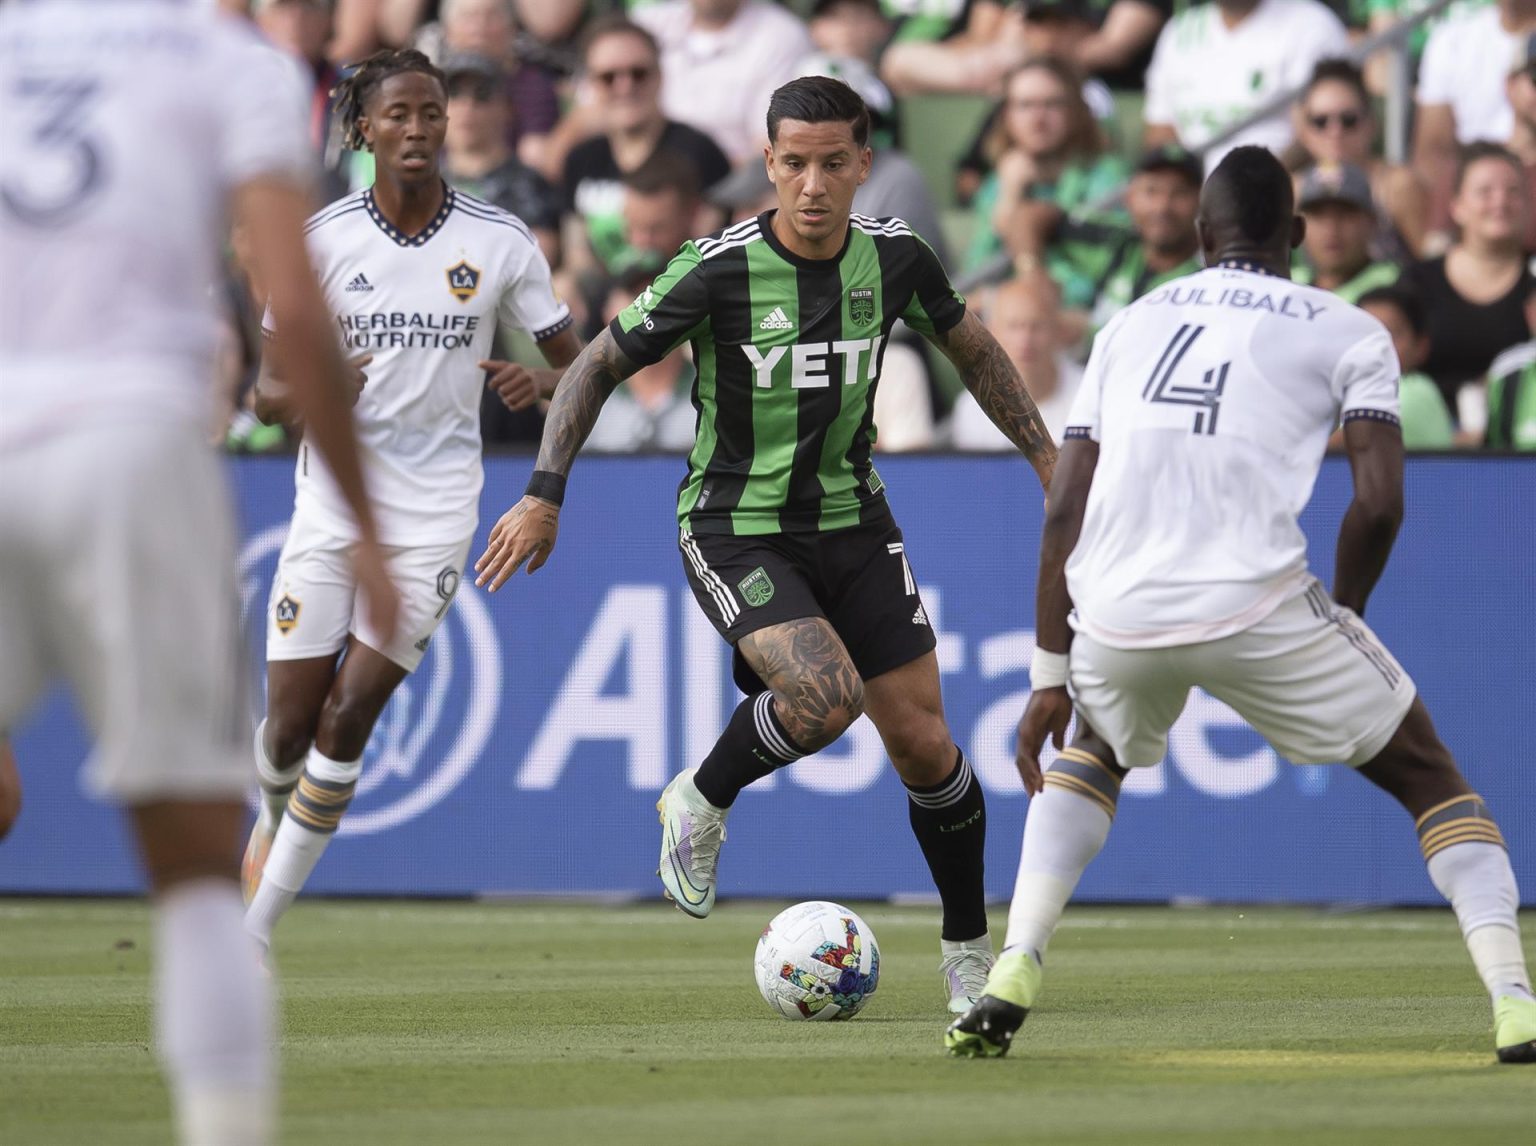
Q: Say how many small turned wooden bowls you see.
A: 0